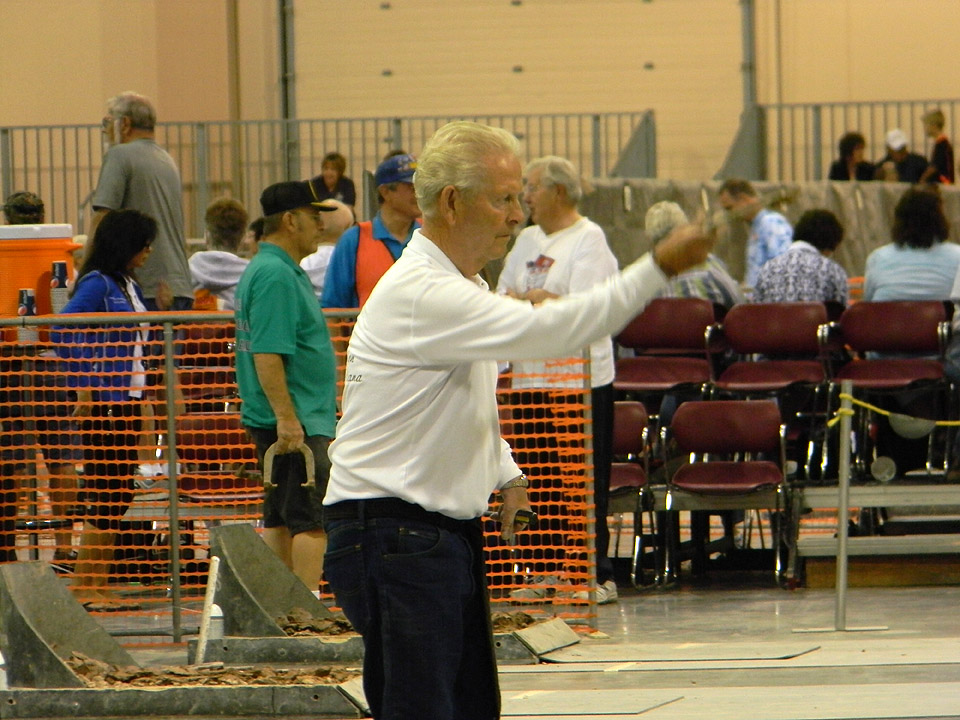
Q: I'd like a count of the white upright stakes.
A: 1